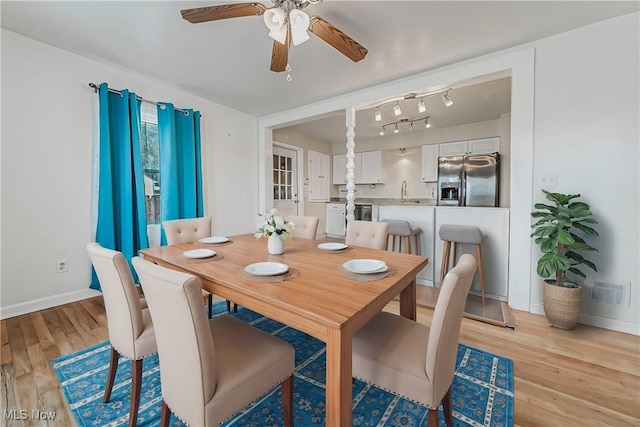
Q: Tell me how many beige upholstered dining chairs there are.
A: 6